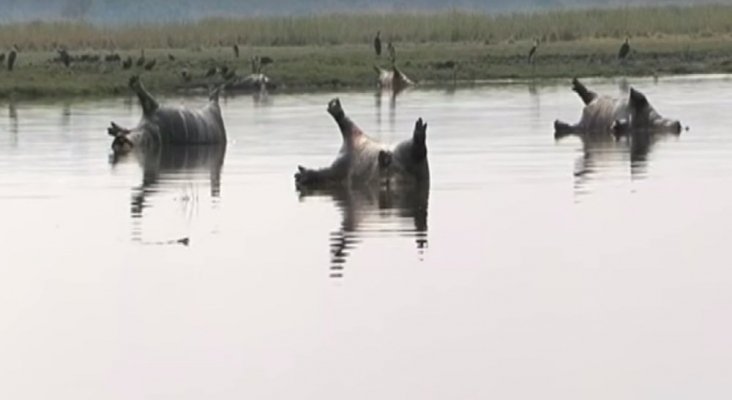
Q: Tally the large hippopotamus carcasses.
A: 3